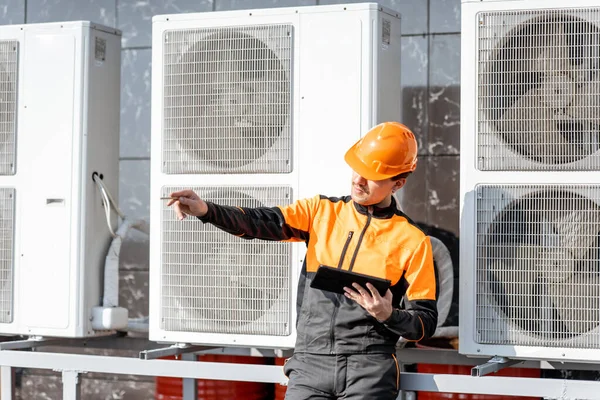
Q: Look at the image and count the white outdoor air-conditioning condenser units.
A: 3